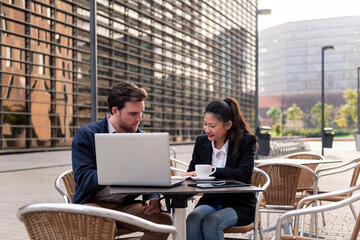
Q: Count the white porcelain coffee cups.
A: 1